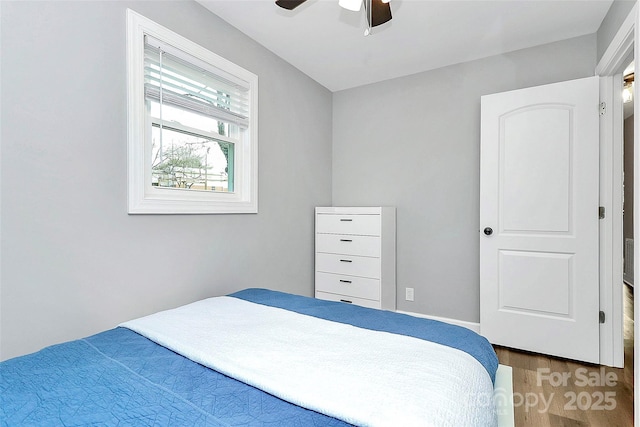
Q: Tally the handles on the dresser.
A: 5